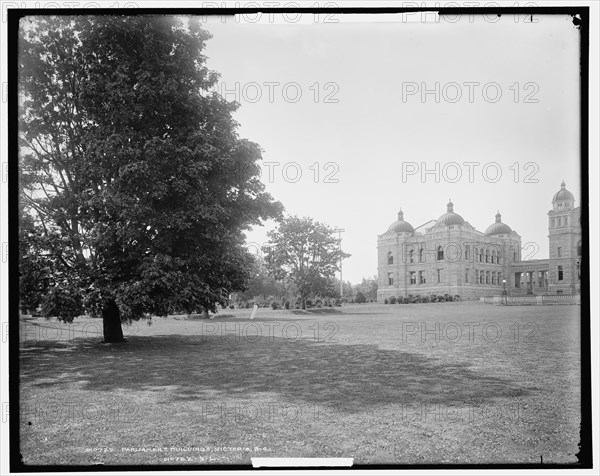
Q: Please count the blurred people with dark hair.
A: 0